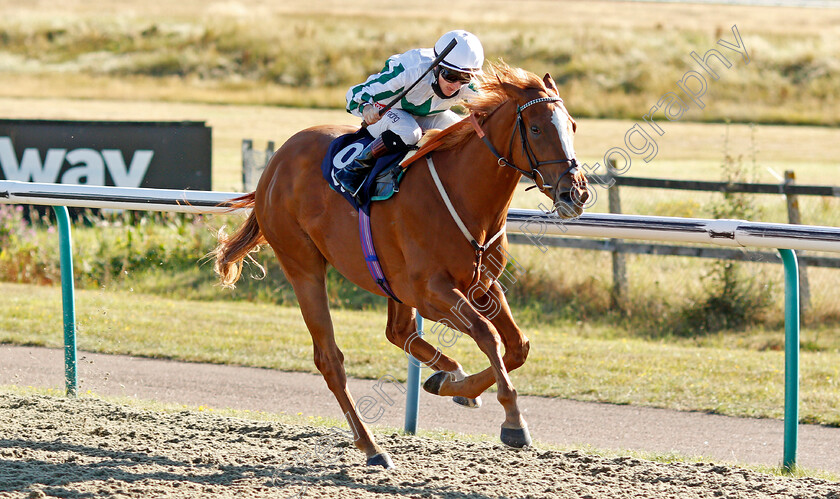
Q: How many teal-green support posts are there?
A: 3